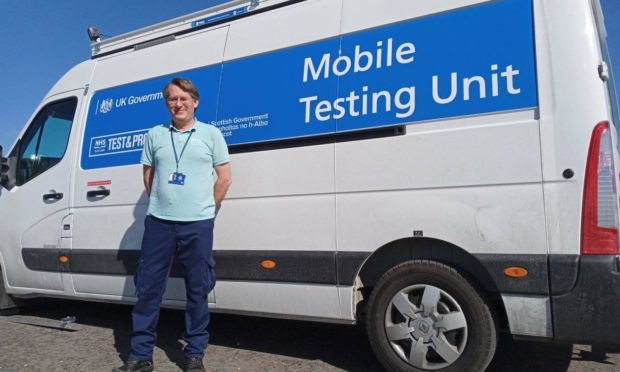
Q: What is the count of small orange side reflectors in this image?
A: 3